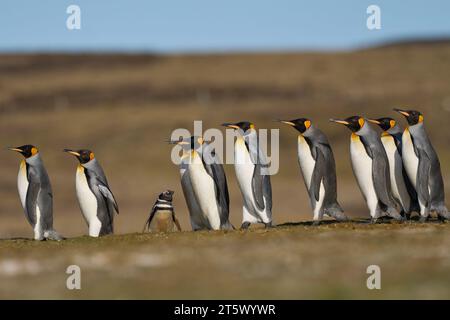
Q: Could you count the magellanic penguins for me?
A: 1